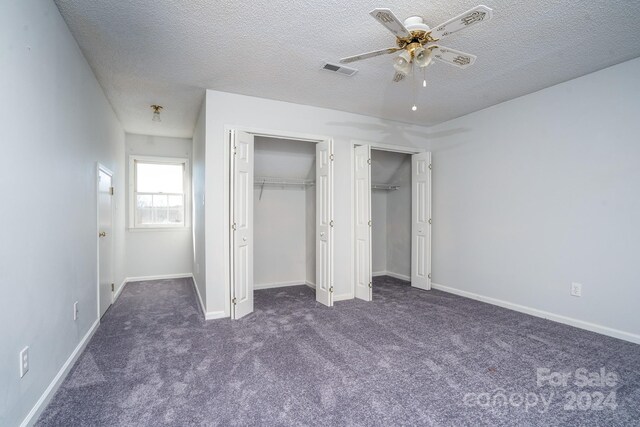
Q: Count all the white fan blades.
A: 5